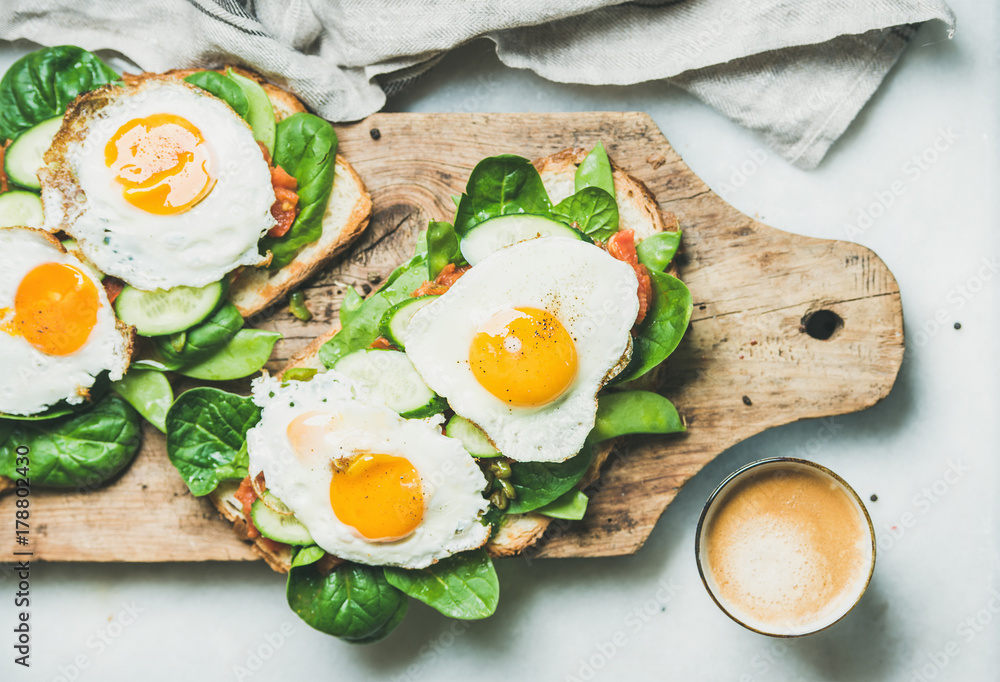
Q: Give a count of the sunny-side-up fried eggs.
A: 4